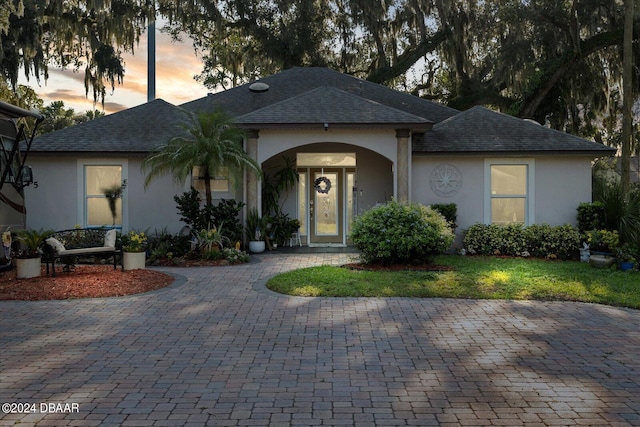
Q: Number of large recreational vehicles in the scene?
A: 1